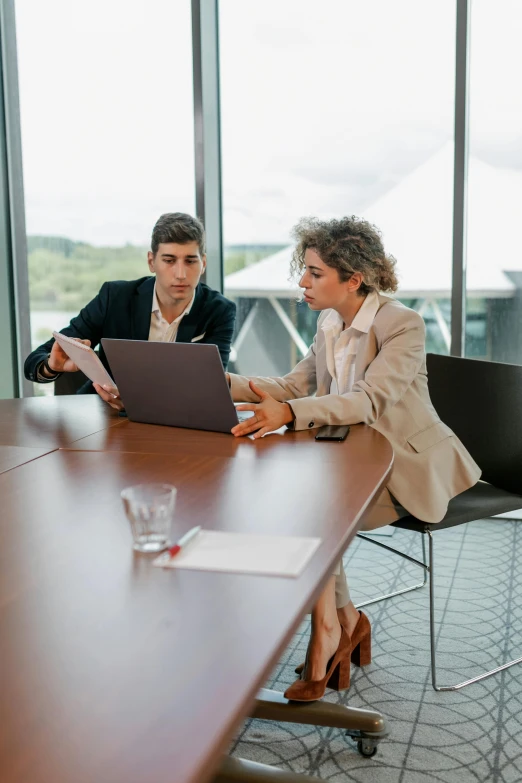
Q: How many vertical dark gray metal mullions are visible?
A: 3